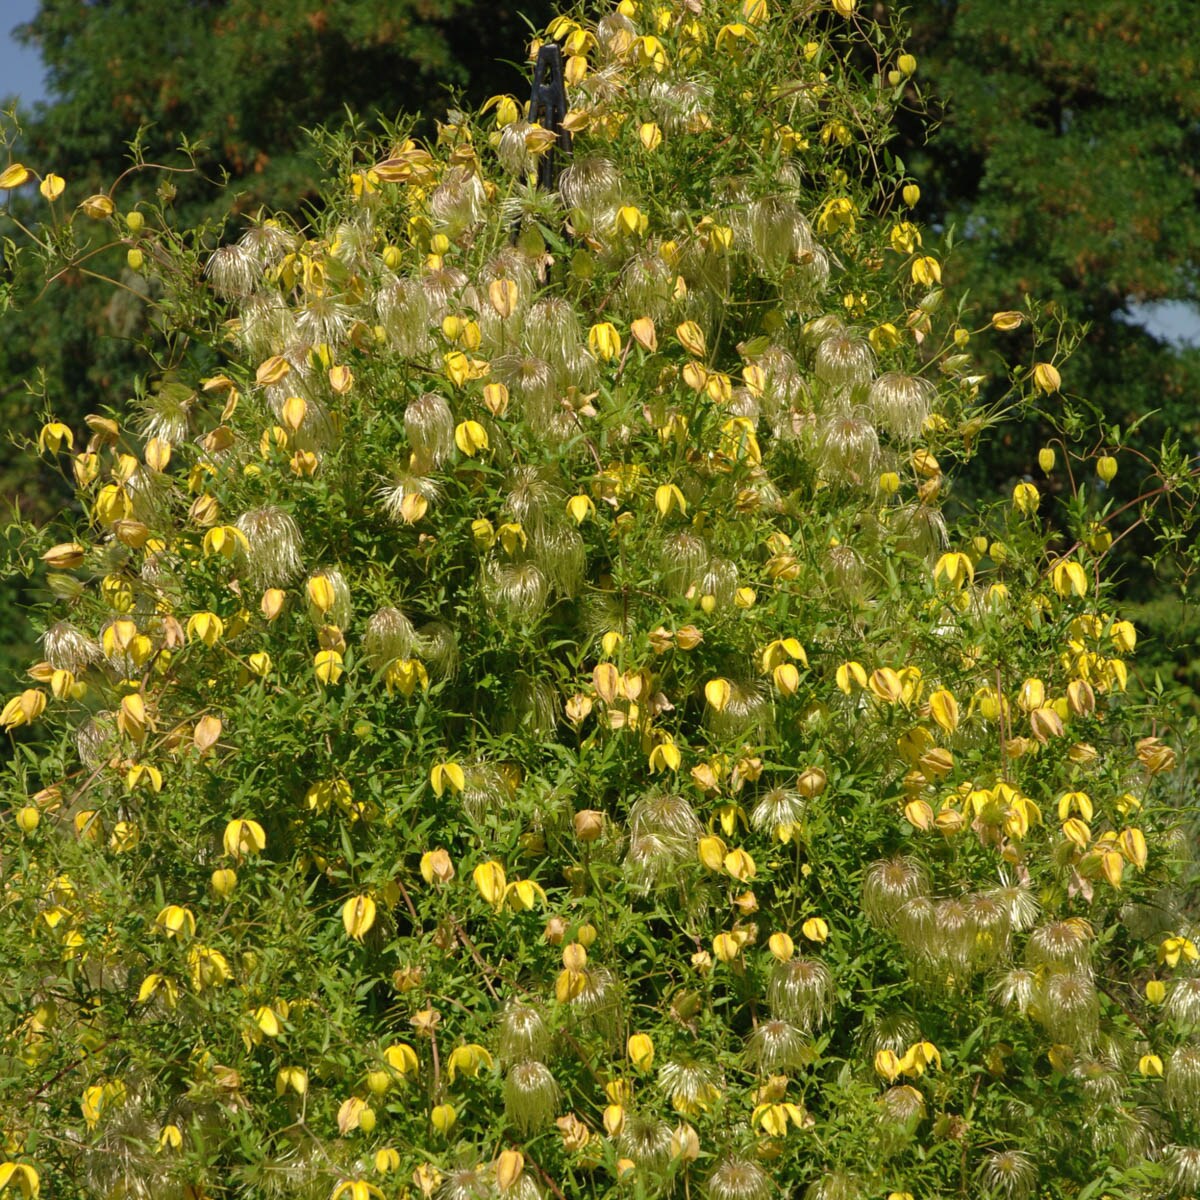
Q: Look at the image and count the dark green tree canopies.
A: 2